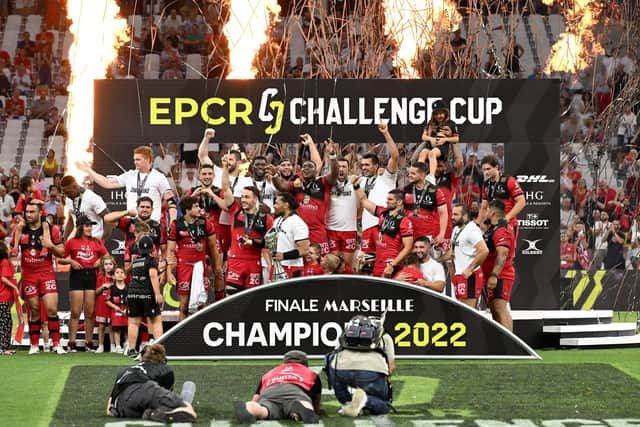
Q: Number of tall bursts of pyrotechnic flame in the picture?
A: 4